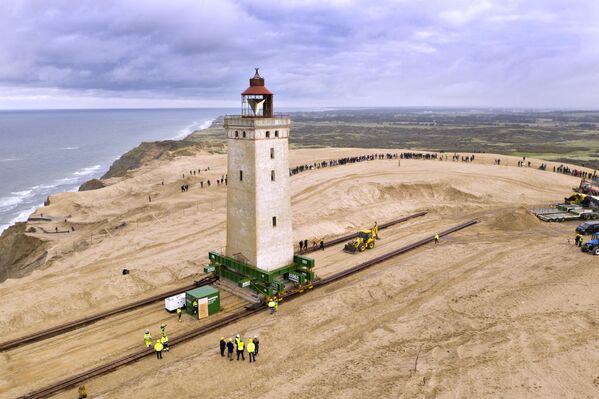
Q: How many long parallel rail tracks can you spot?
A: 2